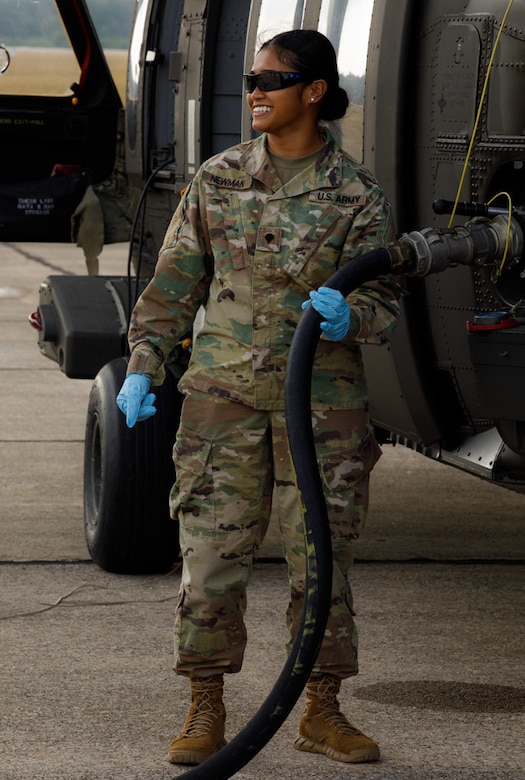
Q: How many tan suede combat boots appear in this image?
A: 2